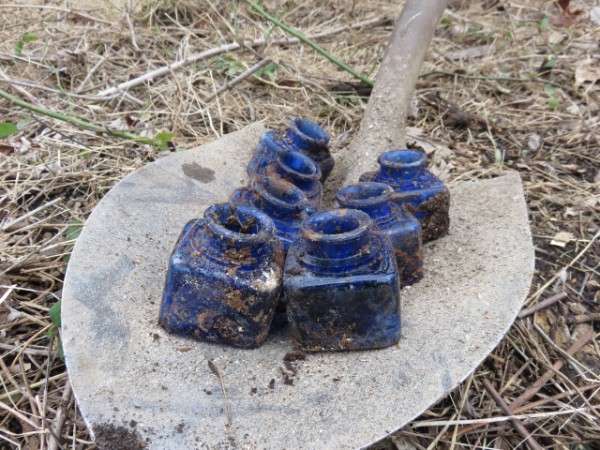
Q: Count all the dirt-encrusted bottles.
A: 7